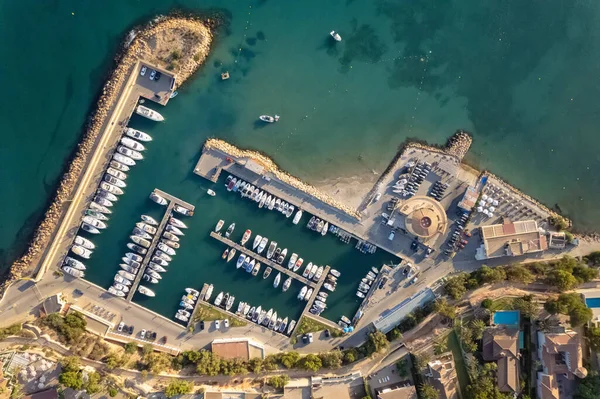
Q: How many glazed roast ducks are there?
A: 0